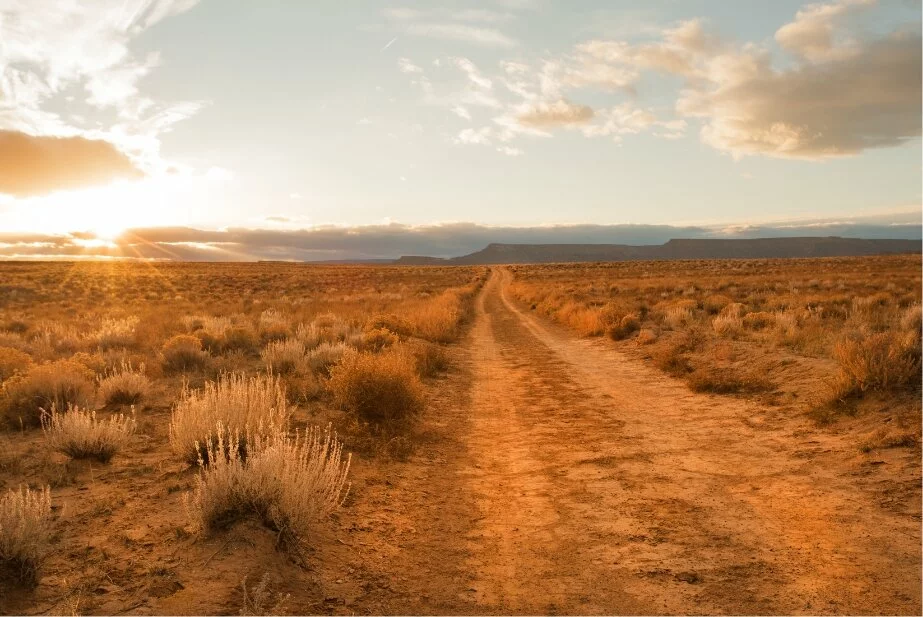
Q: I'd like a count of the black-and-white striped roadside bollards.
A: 0